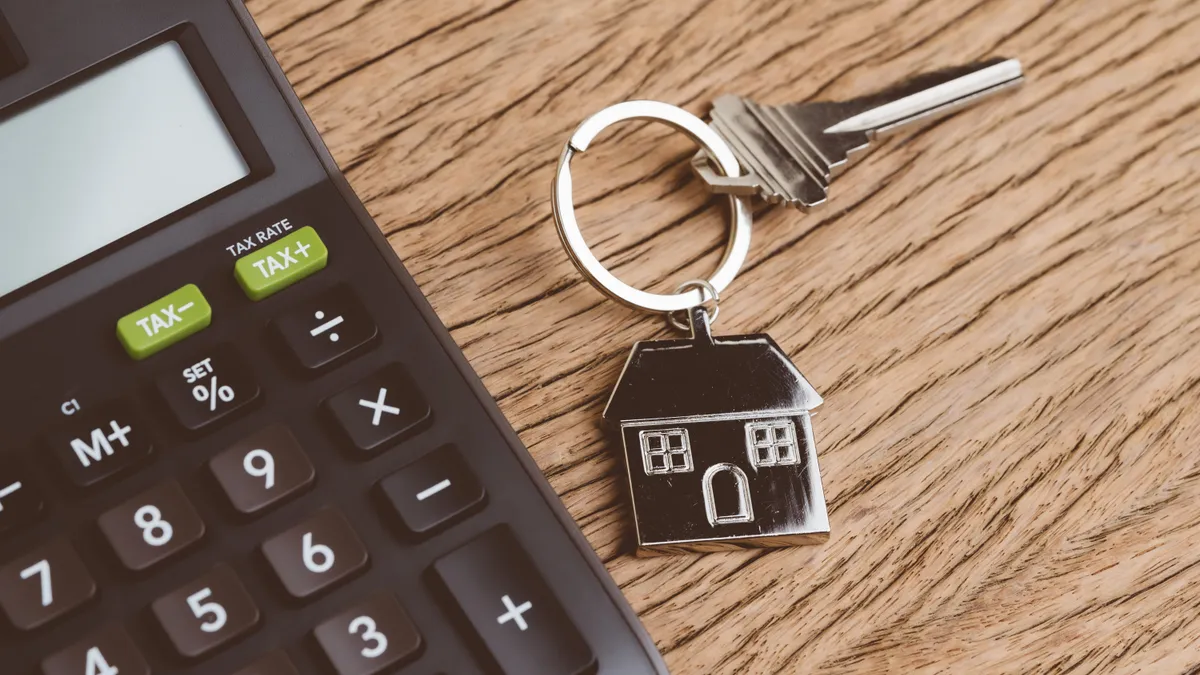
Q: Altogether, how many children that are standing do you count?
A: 0